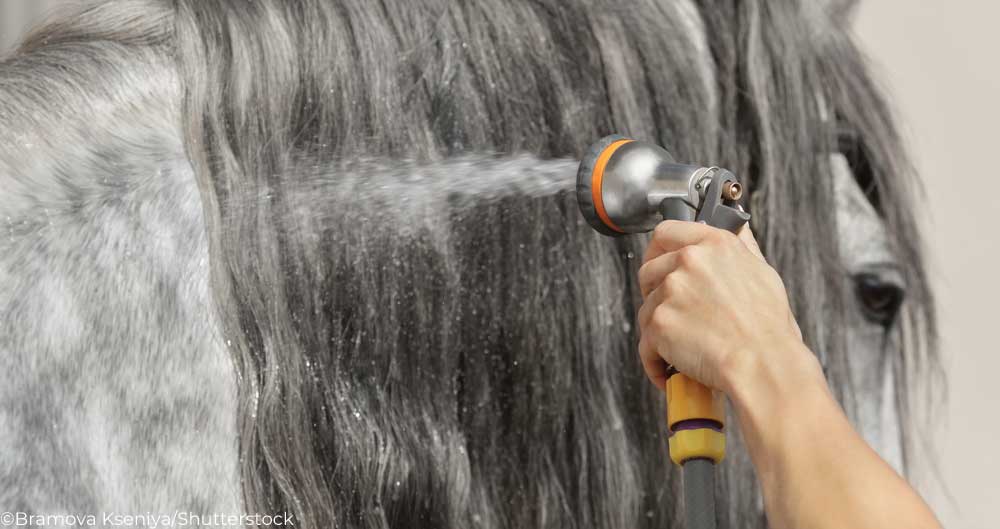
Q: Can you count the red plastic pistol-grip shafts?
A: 0